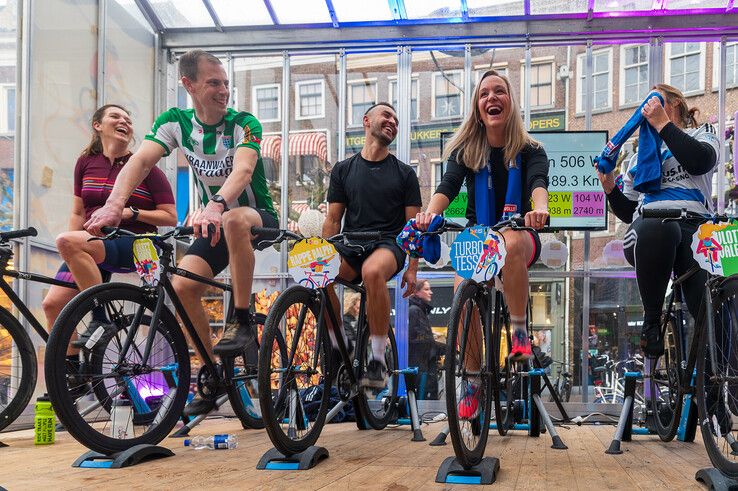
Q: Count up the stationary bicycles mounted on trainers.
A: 5